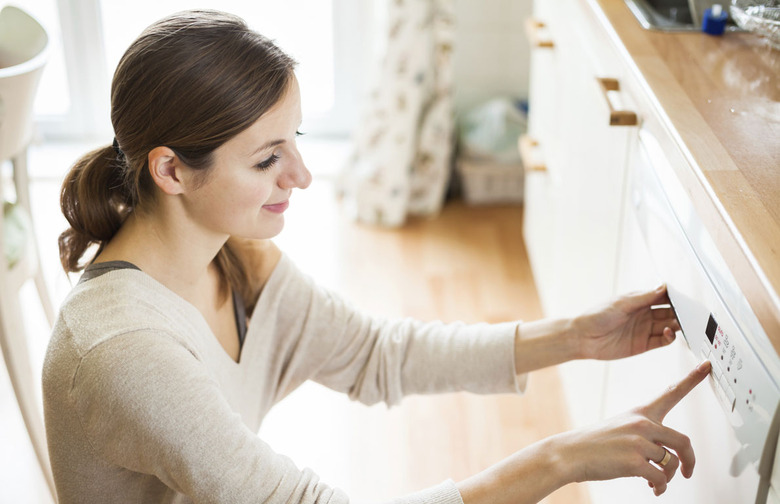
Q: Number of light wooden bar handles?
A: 3